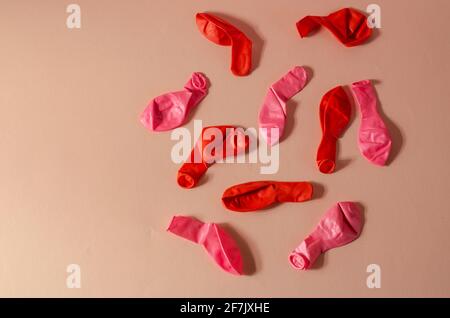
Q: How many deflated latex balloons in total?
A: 10